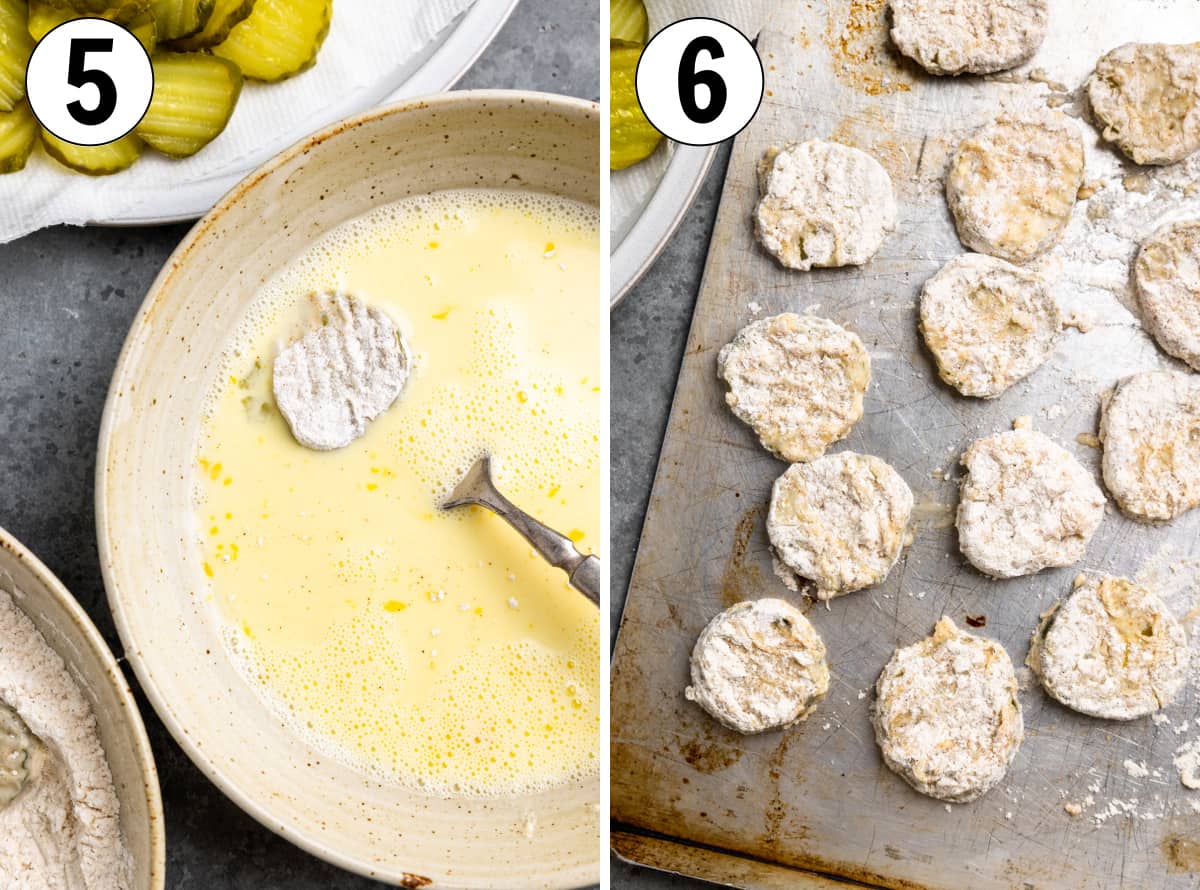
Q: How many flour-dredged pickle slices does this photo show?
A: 14